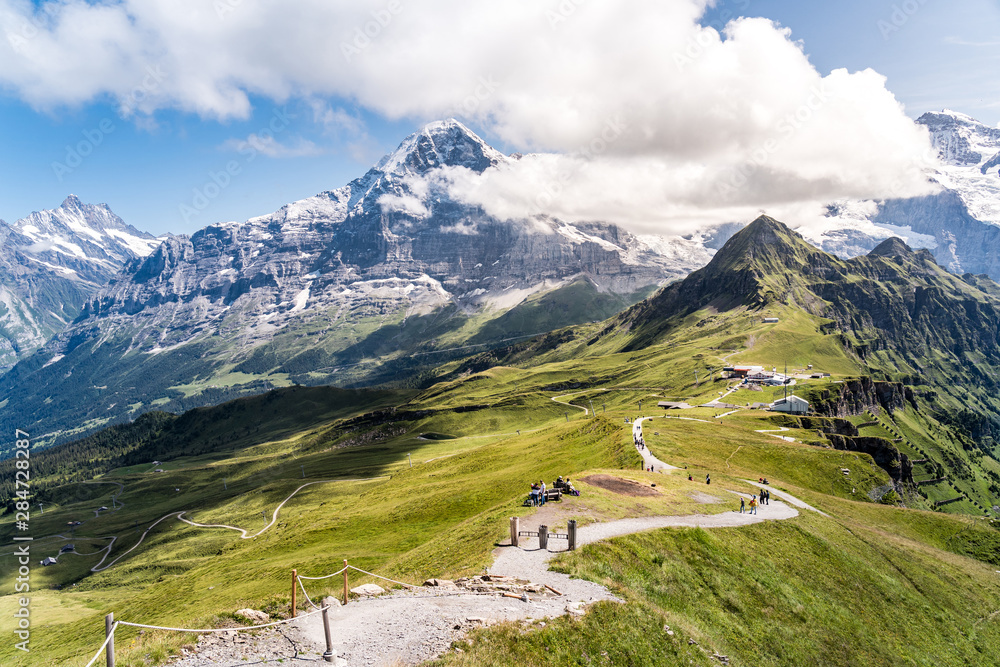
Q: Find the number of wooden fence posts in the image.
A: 7